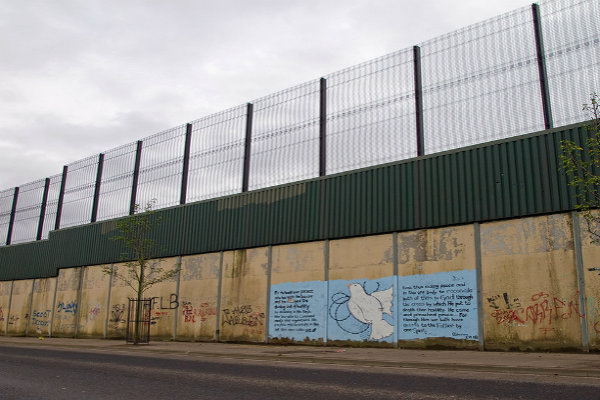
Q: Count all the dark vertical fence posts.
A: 10